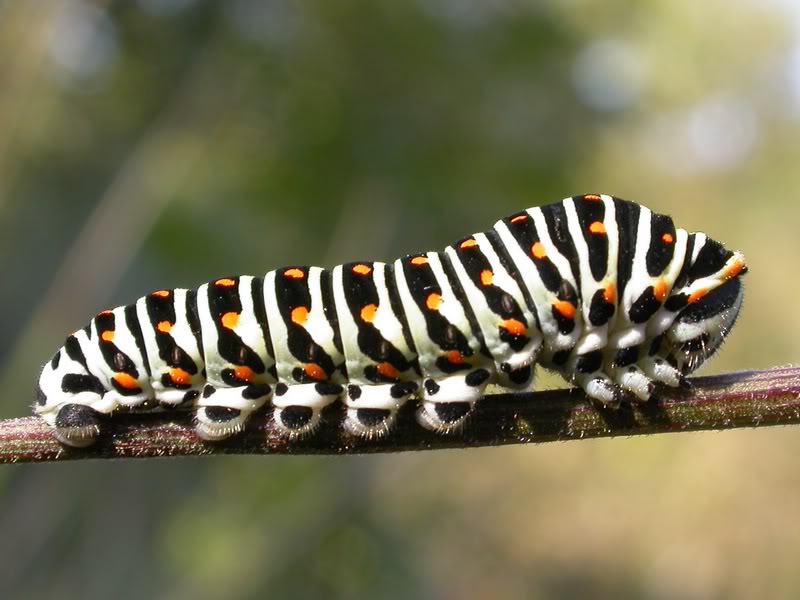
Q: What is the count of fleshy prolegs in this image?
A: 5